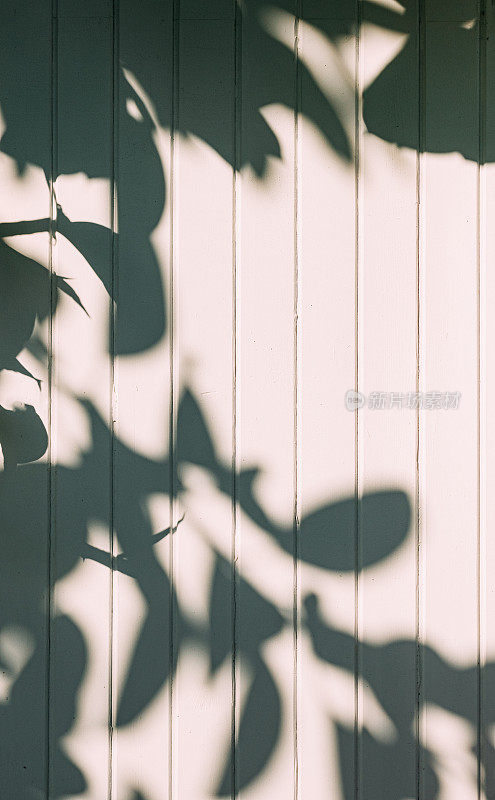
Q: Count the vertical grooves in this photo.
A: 8